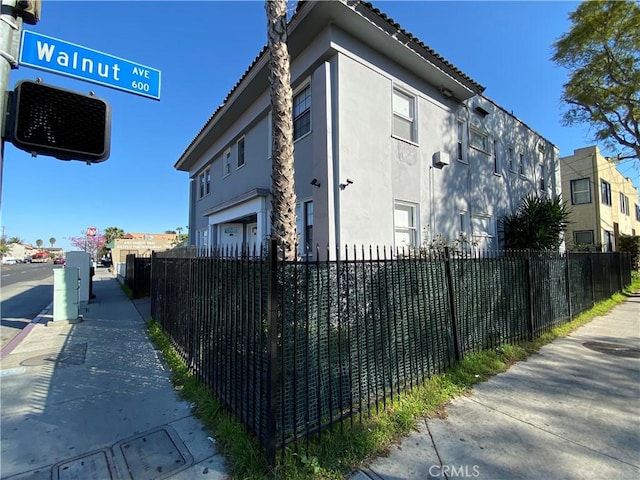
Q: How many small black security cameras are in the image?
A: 2